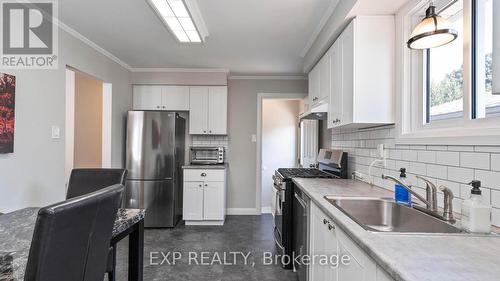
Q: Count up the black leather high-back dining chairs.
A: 2